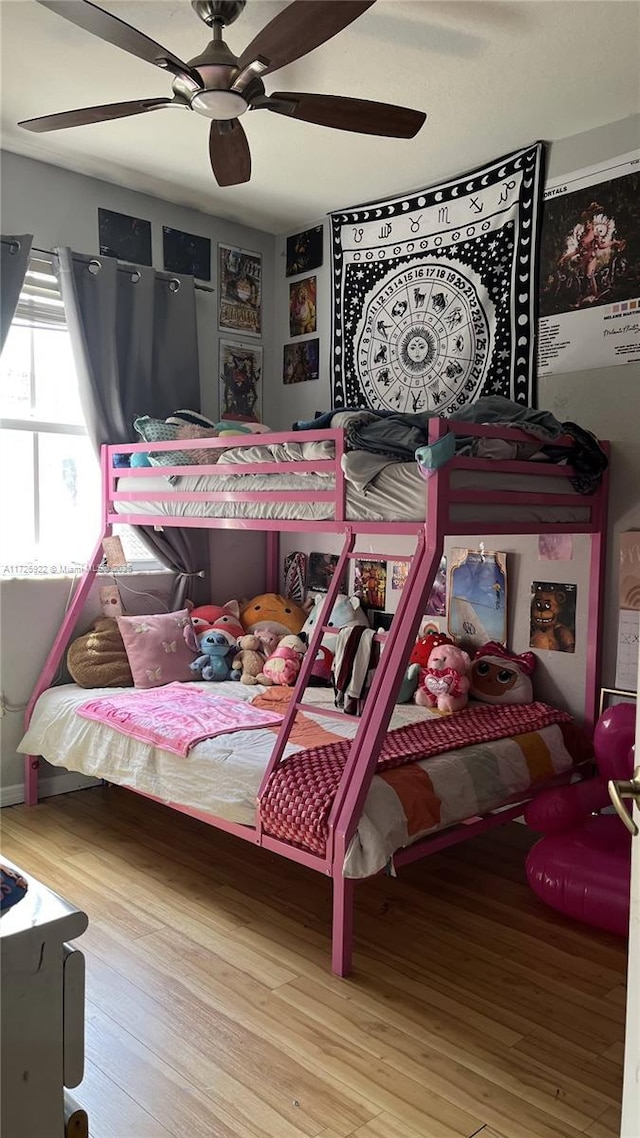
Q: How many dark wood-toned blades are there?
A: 5